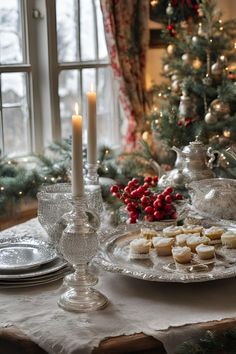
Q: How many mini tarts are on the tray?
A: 11